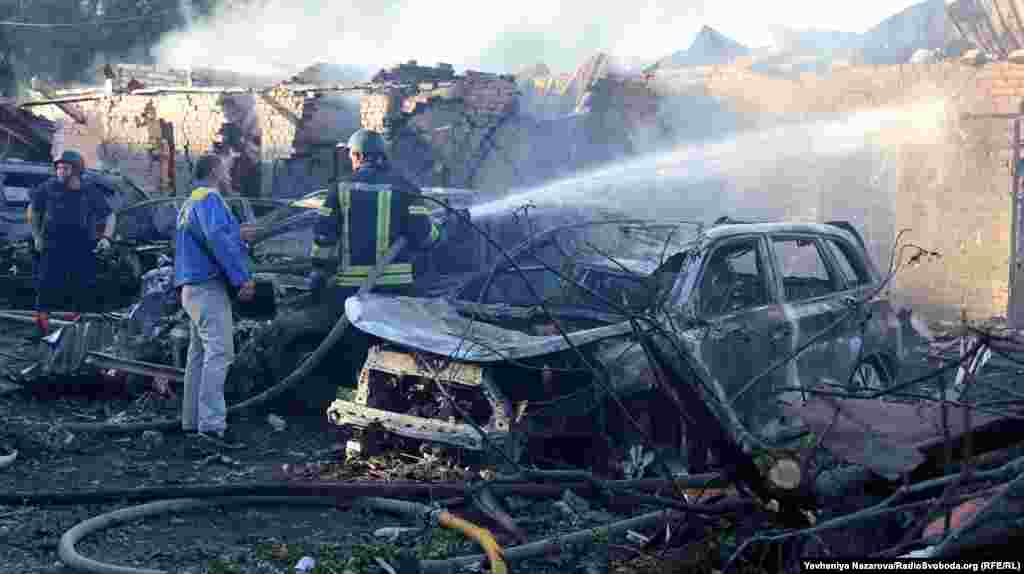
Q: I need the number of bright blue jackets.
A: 1